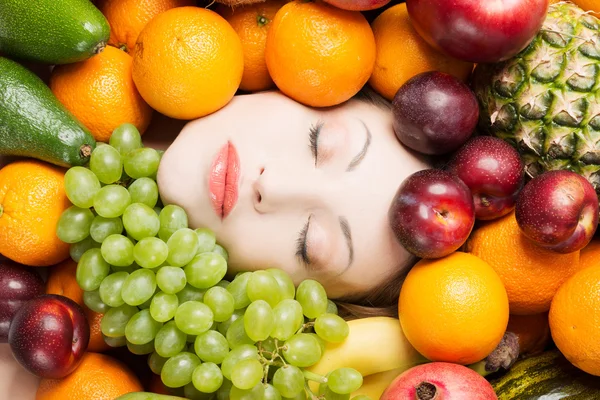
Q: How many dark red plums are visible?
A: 6